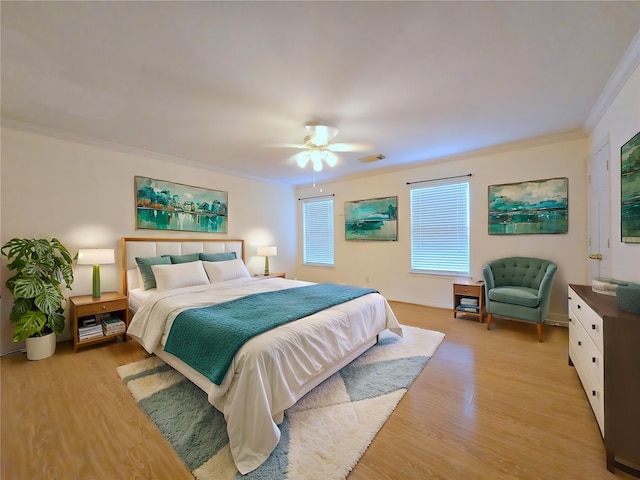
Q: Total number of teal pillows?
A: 3